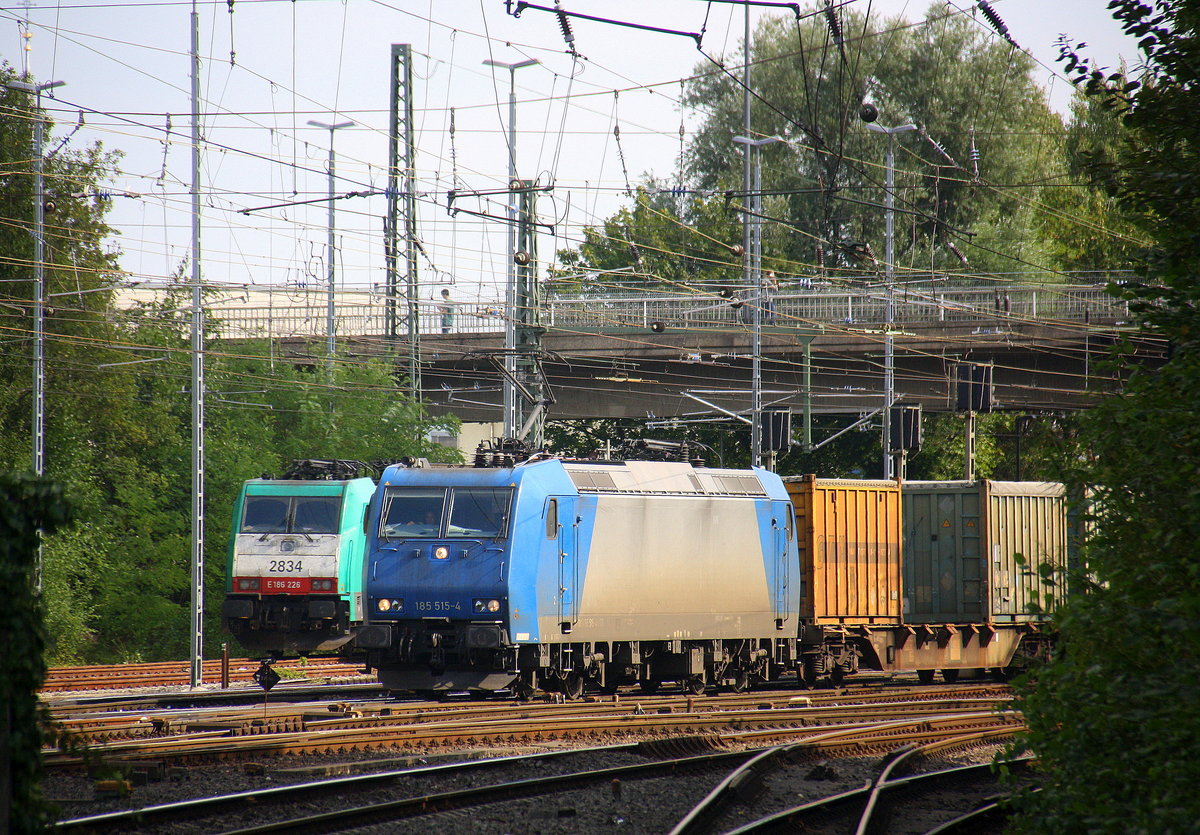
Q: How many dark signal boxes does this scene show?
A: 3